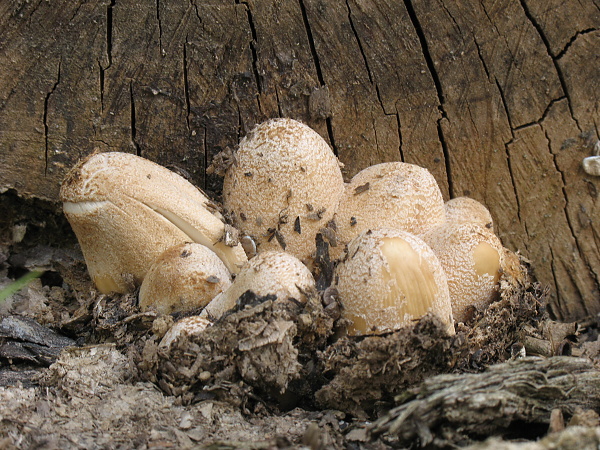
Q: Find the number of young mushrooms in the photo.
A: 9